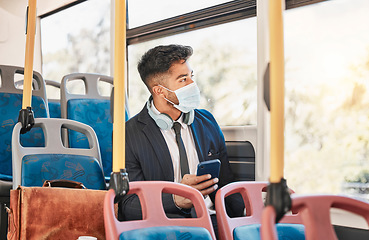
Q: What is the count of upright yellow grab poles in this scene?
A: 3